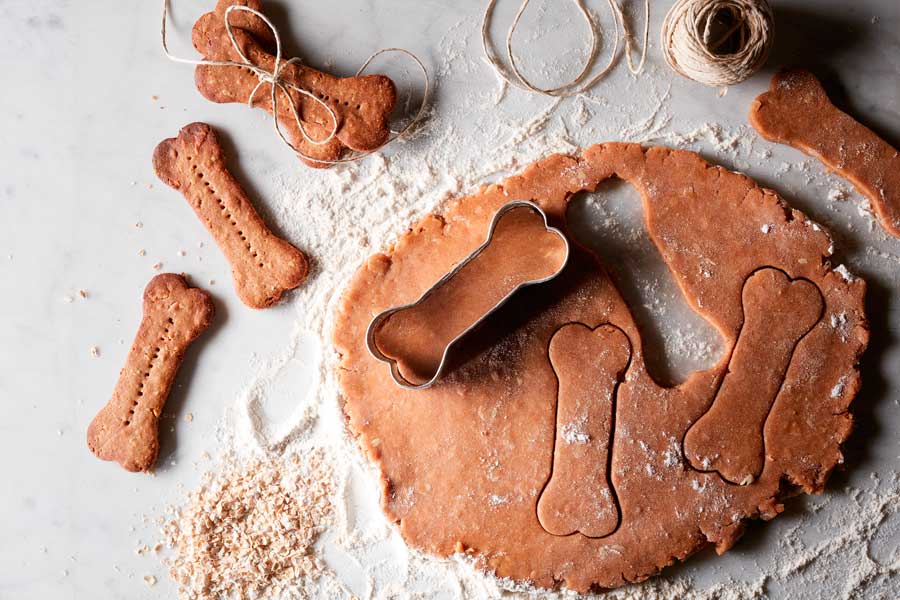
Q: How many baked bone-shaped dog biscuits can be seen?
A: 4